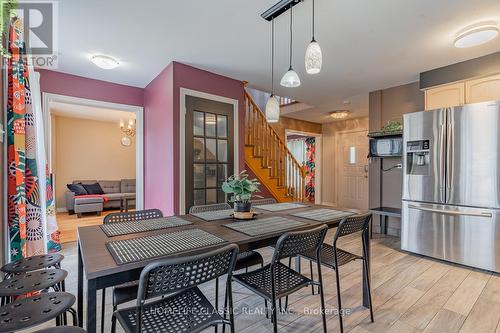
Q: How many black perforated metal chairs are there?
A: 6